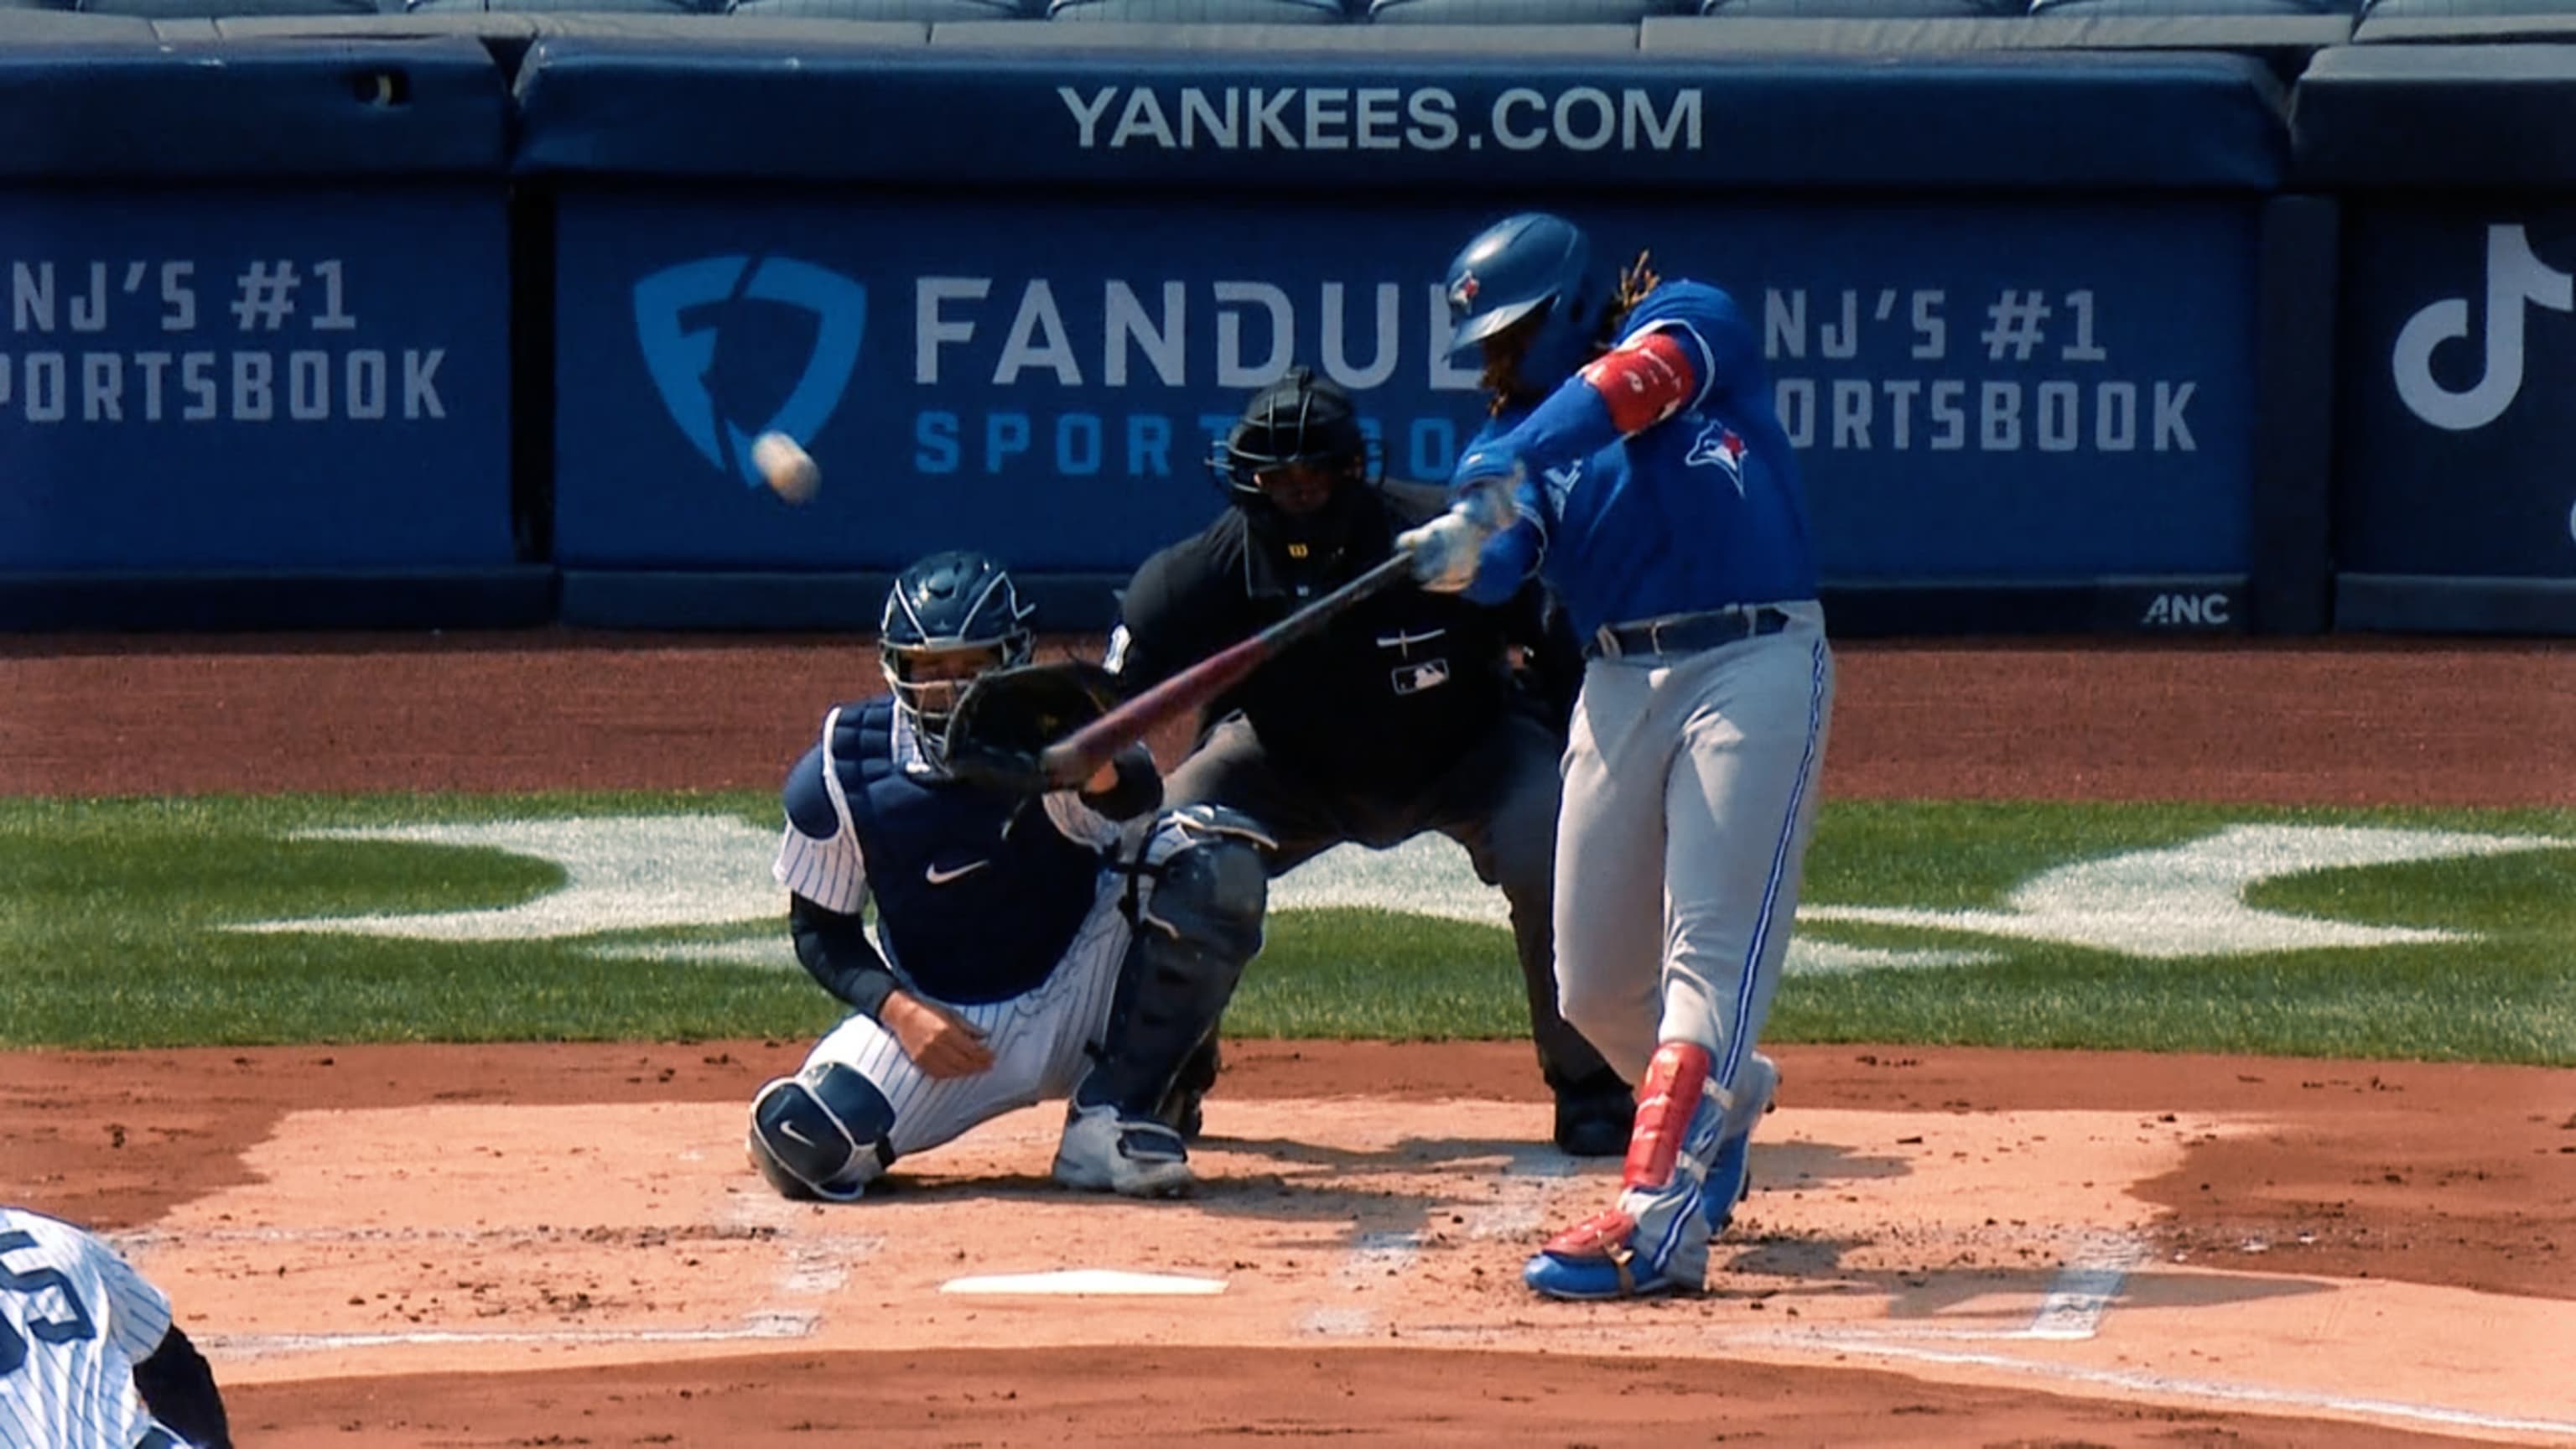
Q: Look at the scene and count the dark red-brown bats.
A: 1